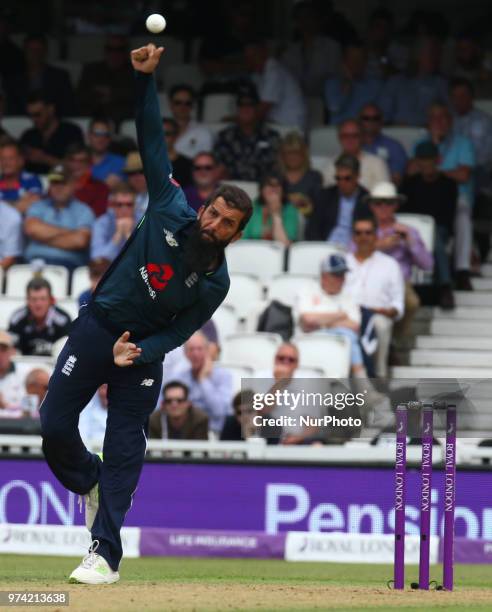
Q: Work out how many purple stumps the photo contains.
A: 3